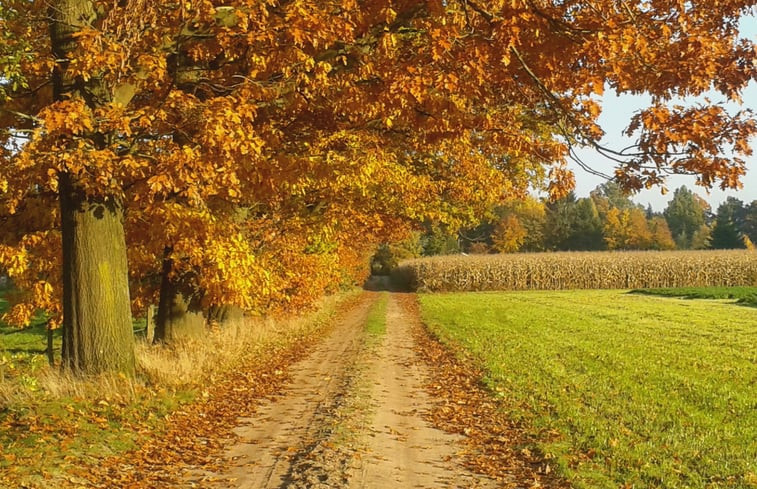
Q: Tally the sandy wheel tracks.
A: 2